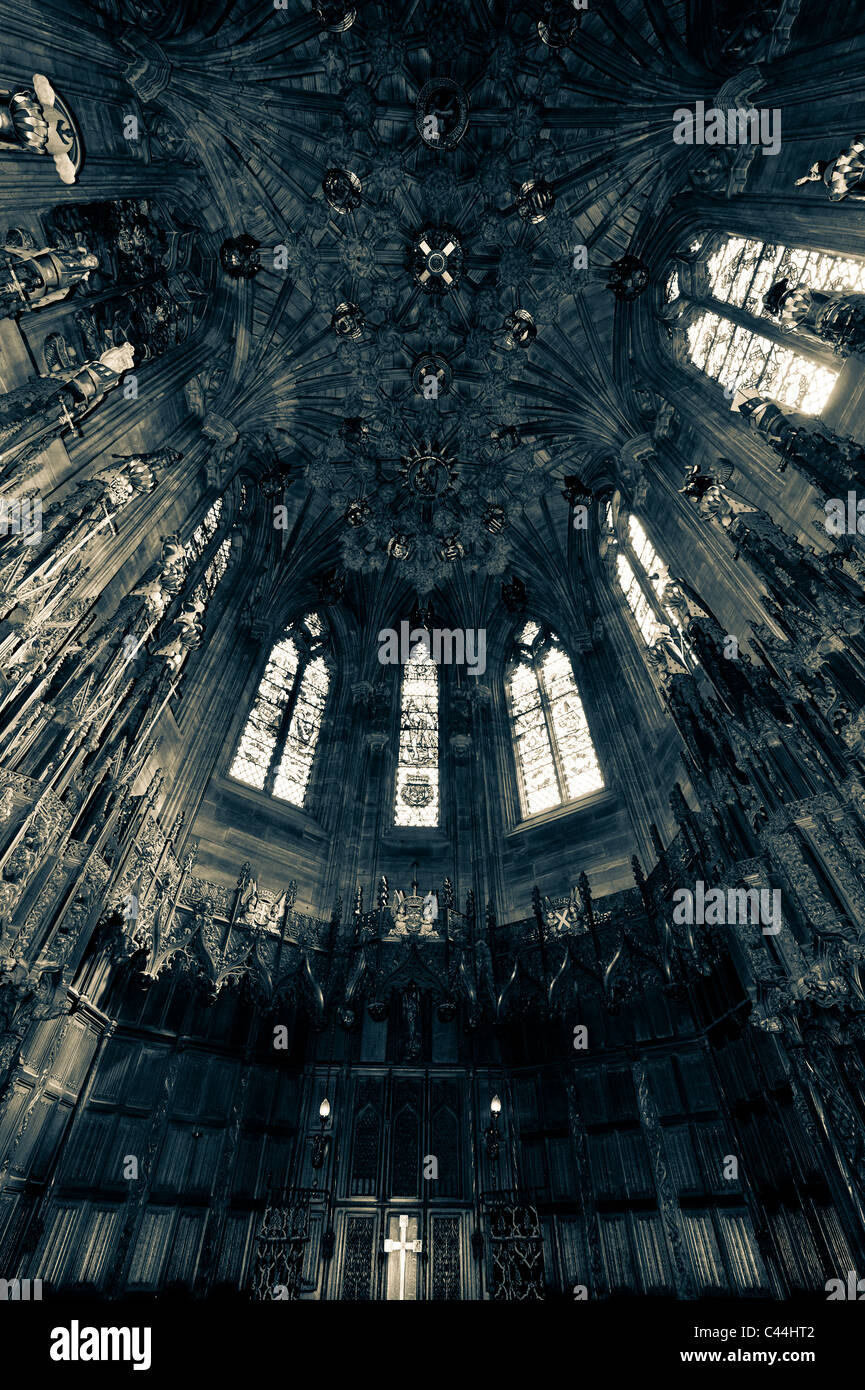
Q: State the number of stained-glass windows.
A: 6